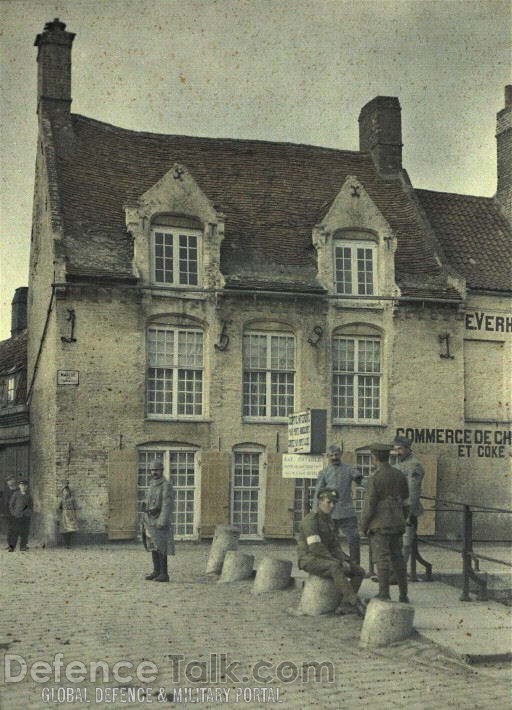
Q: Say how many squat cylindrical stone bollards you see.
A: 5